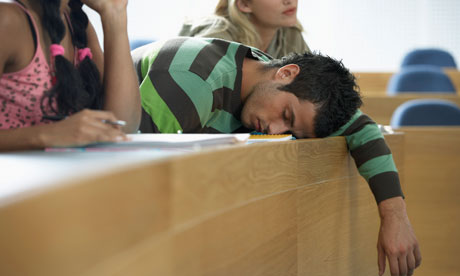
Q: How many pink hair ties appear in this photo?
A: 2